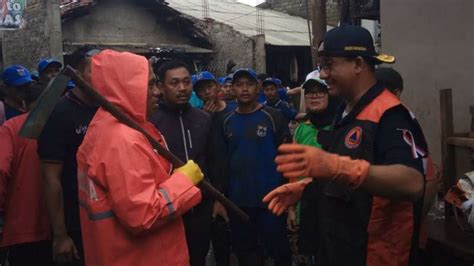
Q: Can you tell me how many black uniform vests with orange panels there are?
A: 1